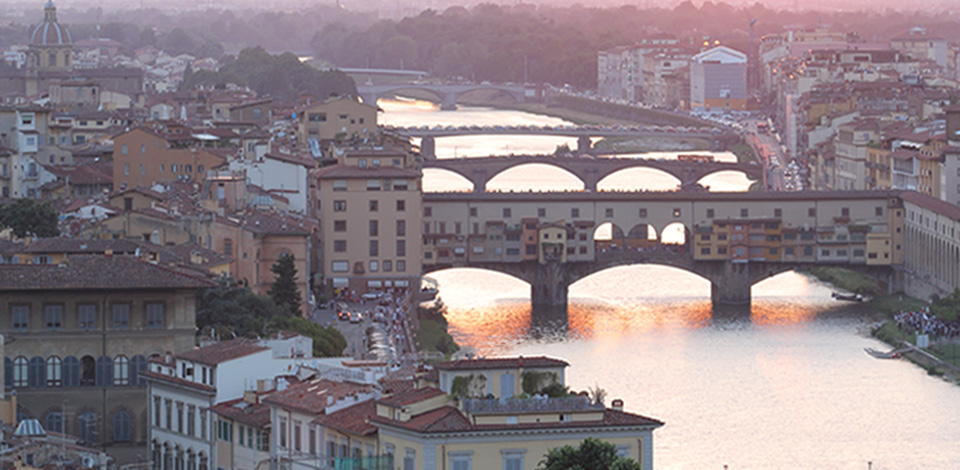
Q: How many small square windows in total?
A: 14